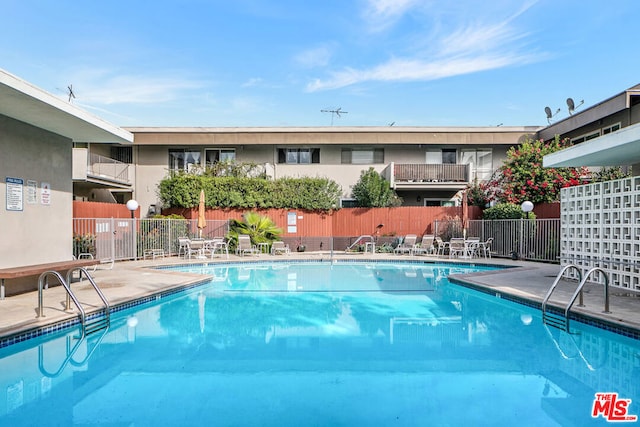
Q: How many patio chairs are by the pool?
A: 12